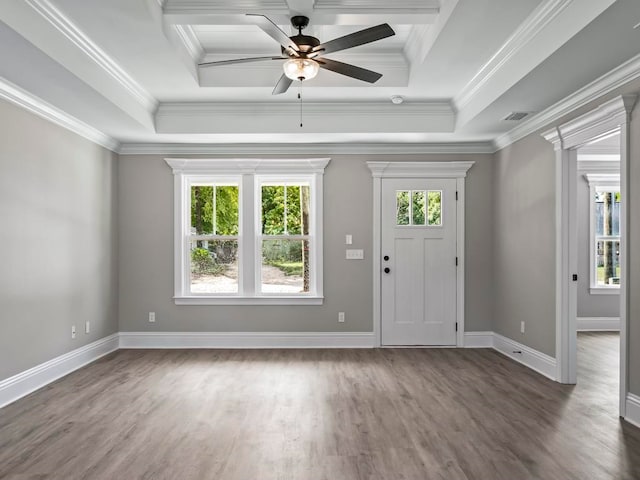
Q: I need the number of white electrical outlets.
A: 5